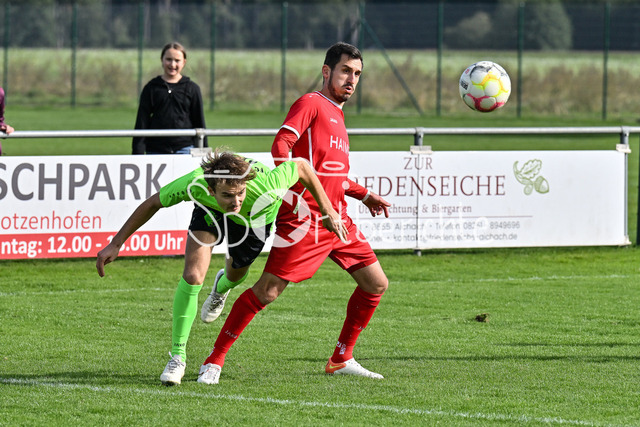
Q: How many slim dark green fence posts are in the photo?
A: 9